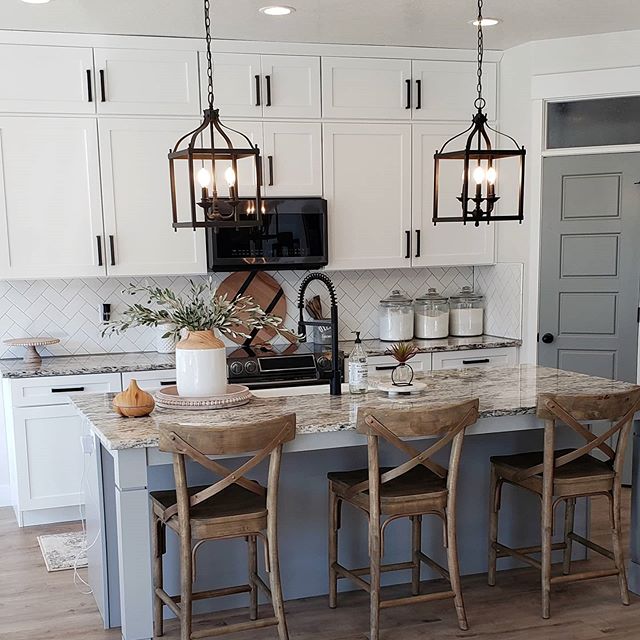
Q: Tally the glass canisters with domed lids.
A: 3